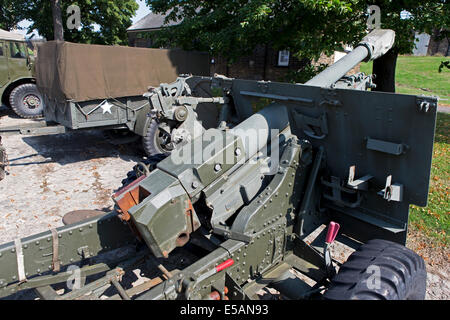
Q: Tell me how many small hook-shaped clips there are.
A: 2